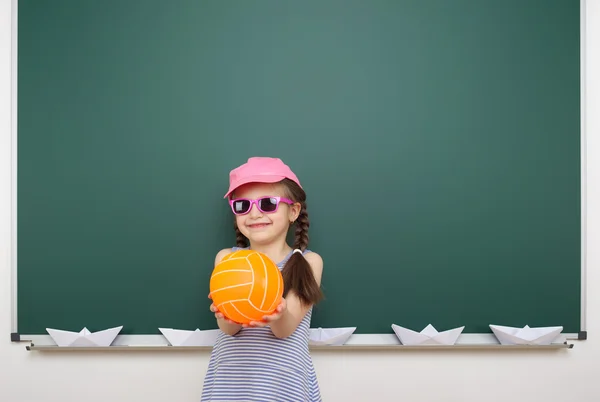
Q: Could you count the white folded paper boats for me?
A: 5